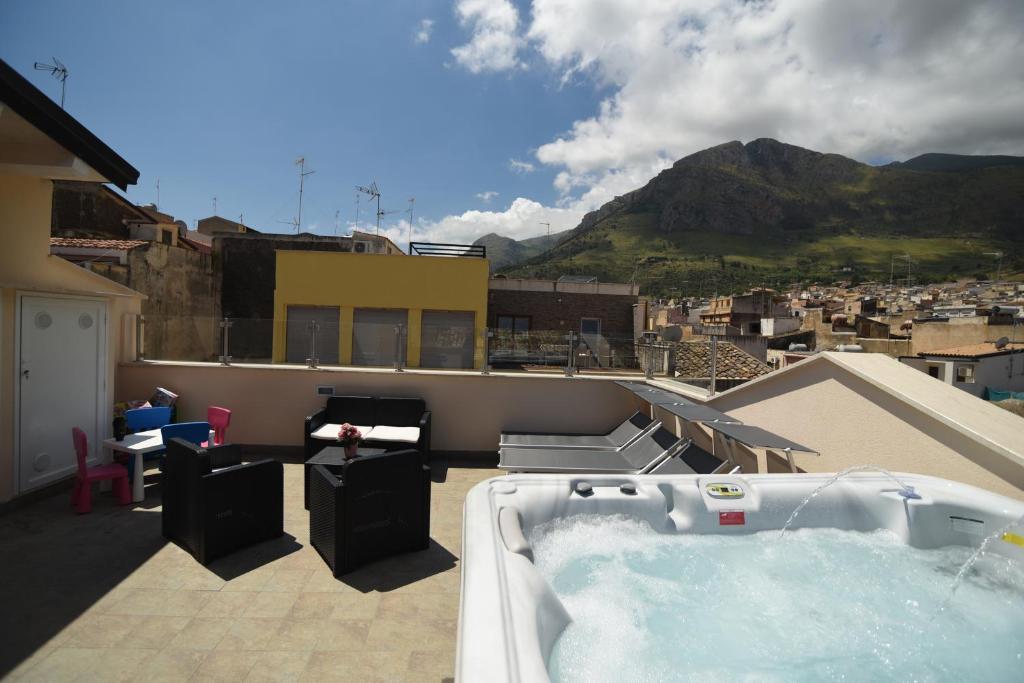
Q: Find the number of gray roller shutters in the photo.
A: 3